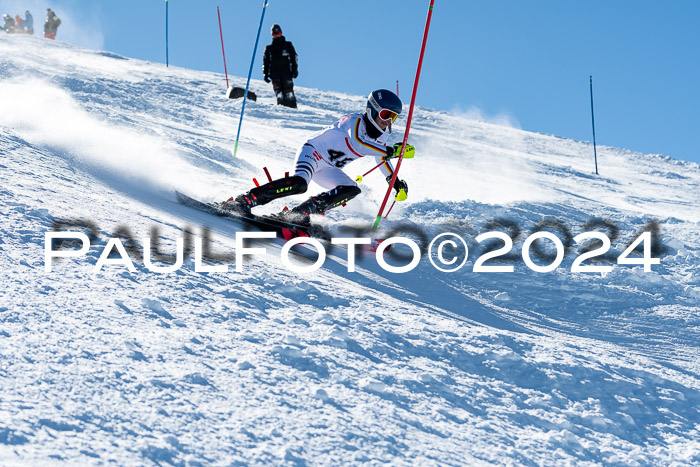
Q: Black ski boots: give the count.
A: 2